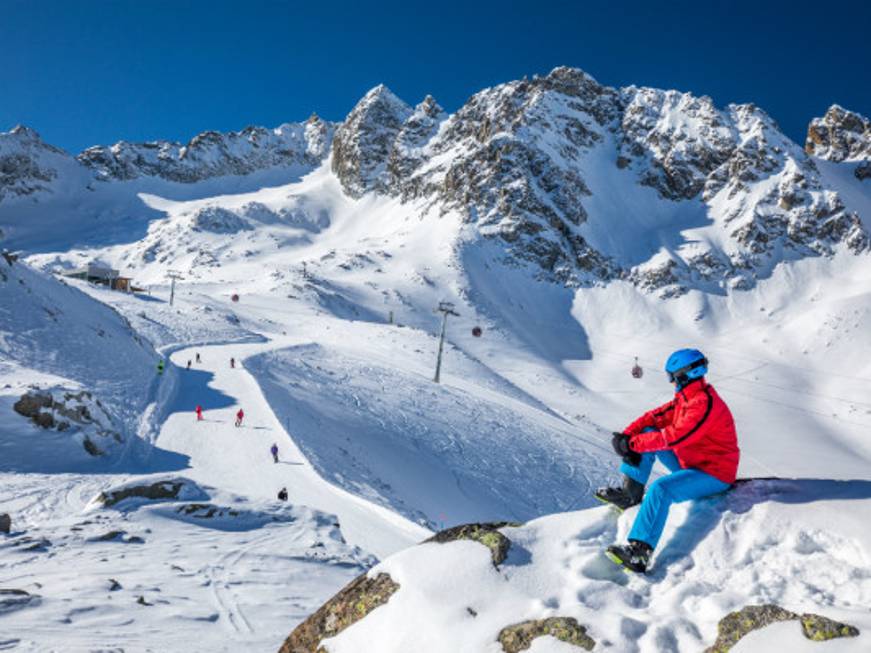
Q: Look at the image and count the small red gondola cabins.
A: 3